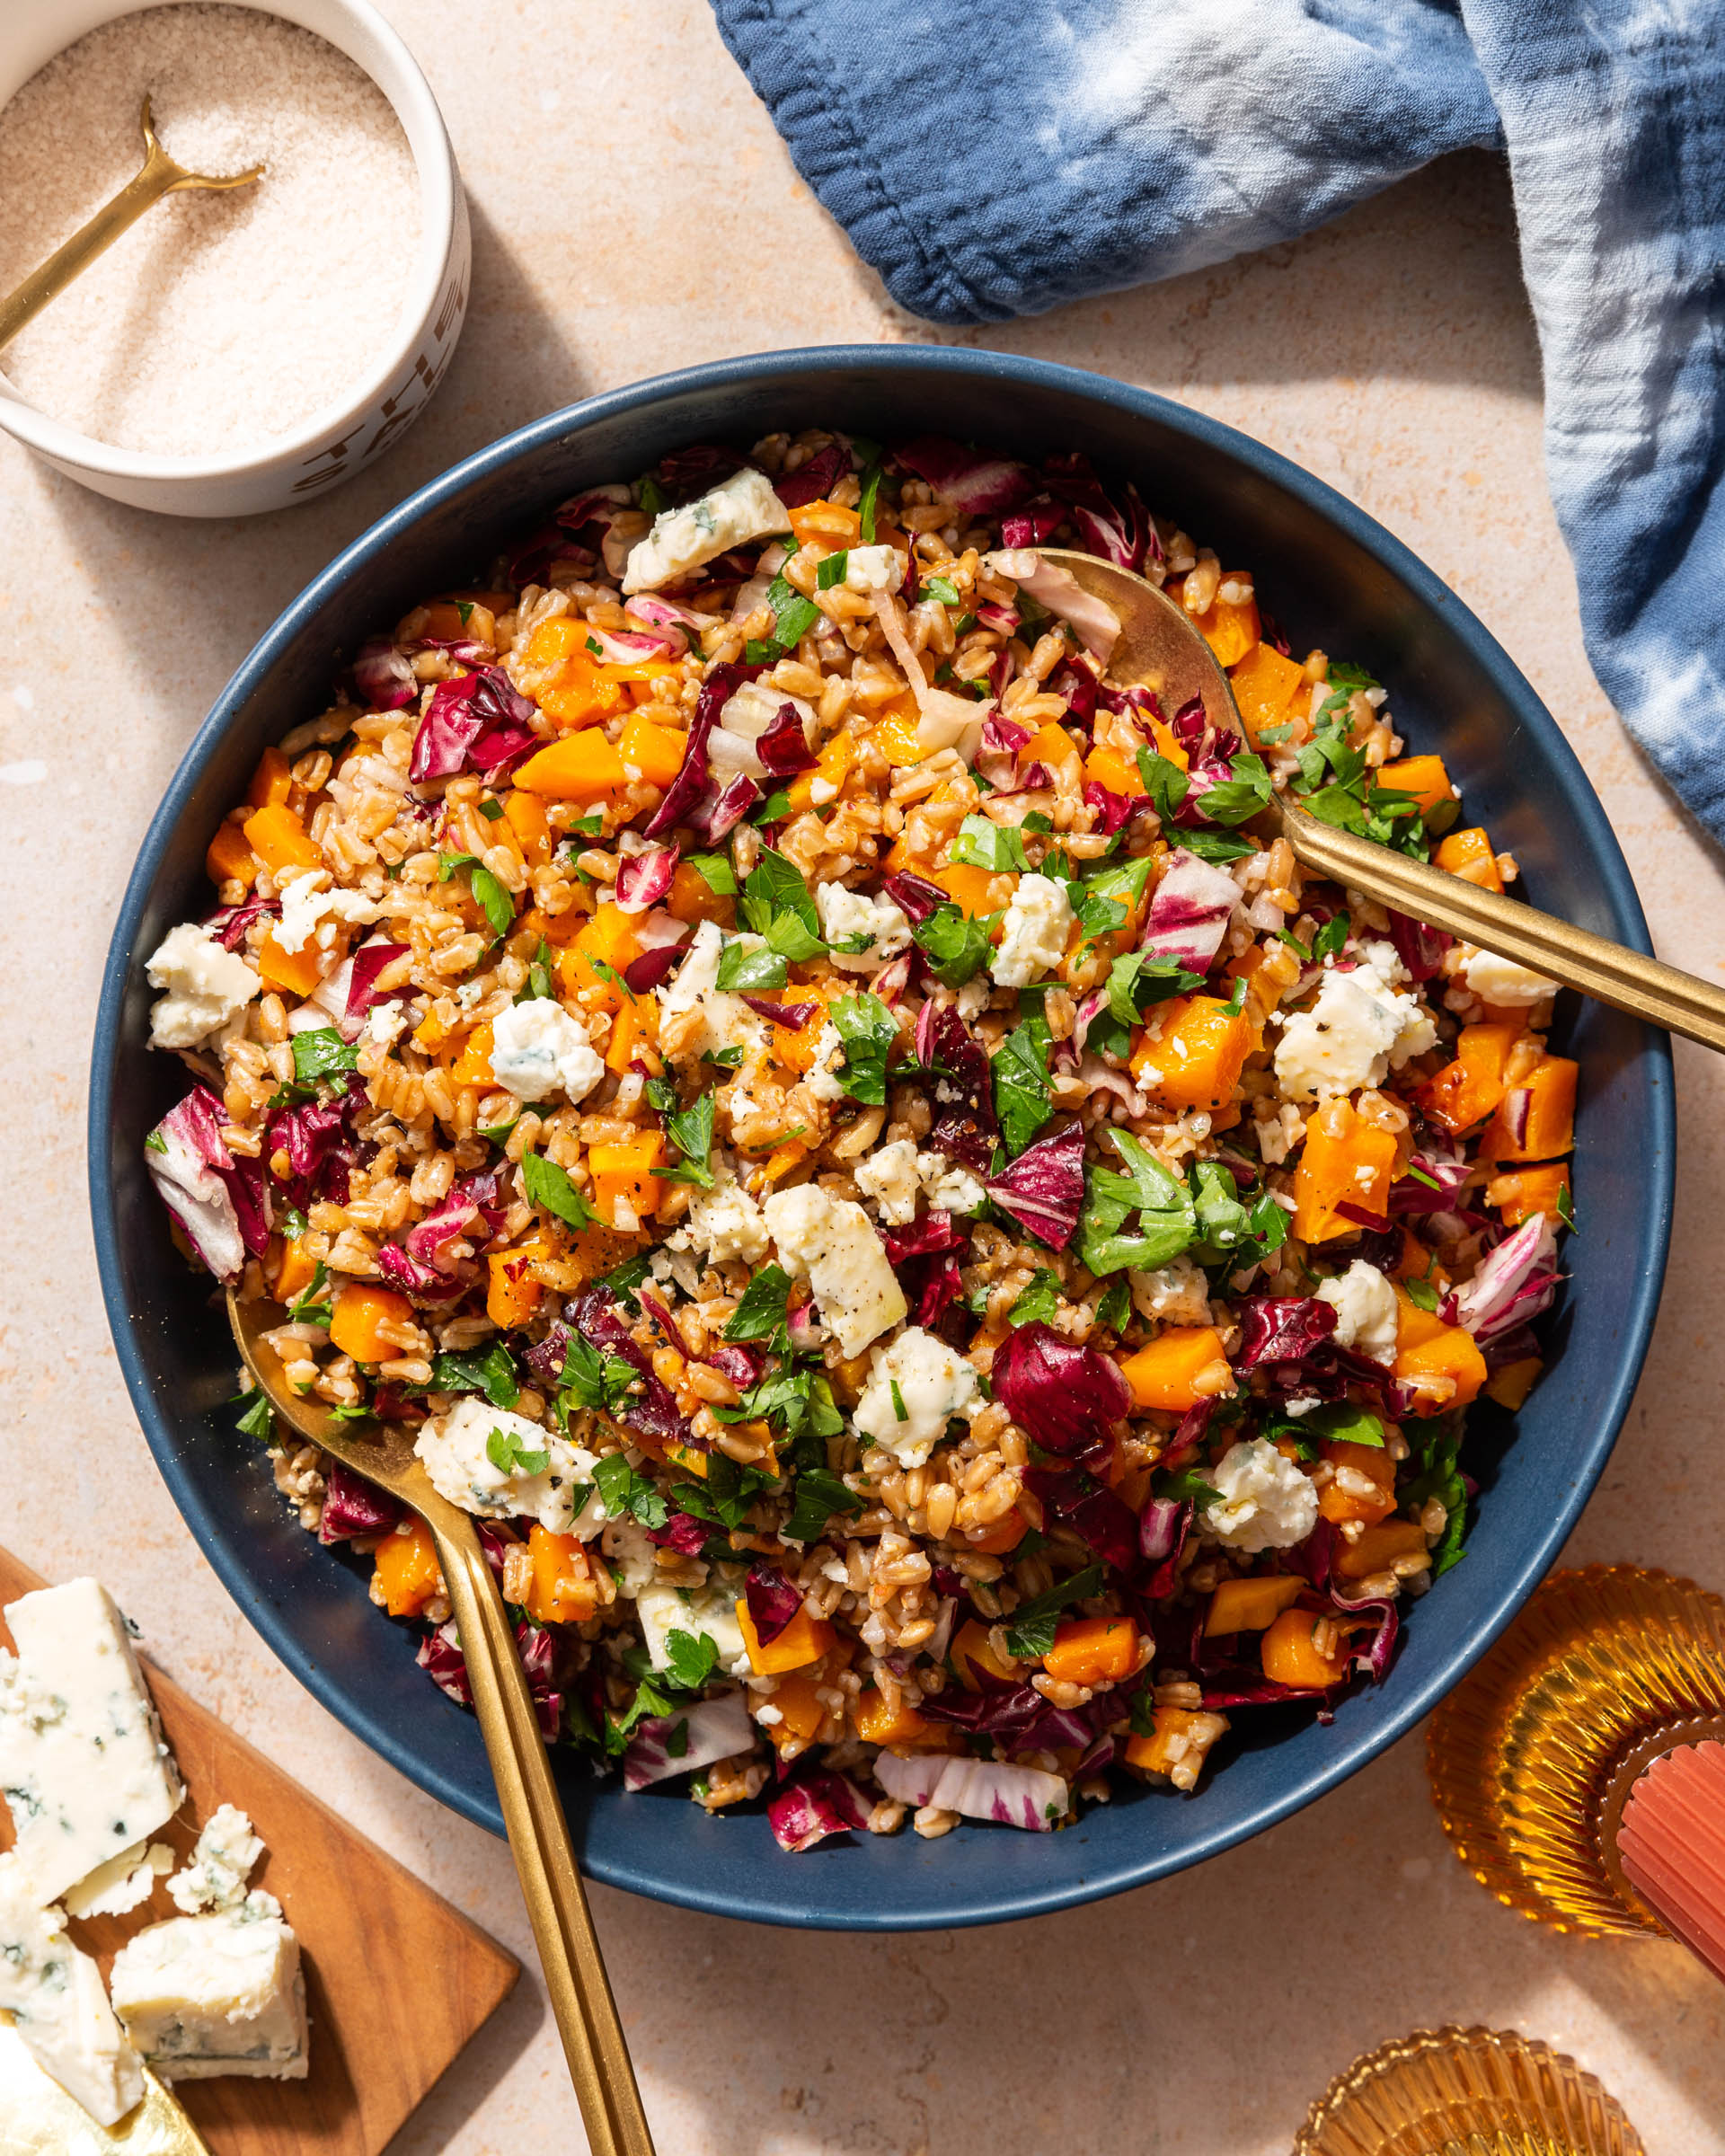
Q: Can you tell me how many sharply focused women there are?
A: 0